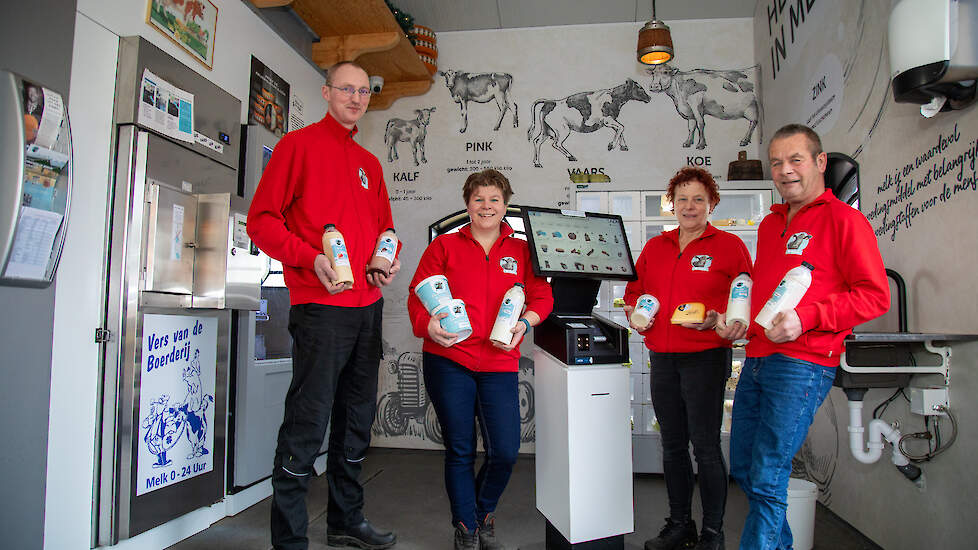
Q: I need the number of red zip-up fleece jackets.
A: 4